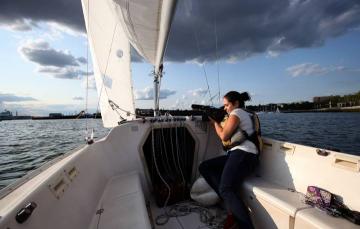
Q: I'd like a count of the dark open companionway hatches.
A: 1